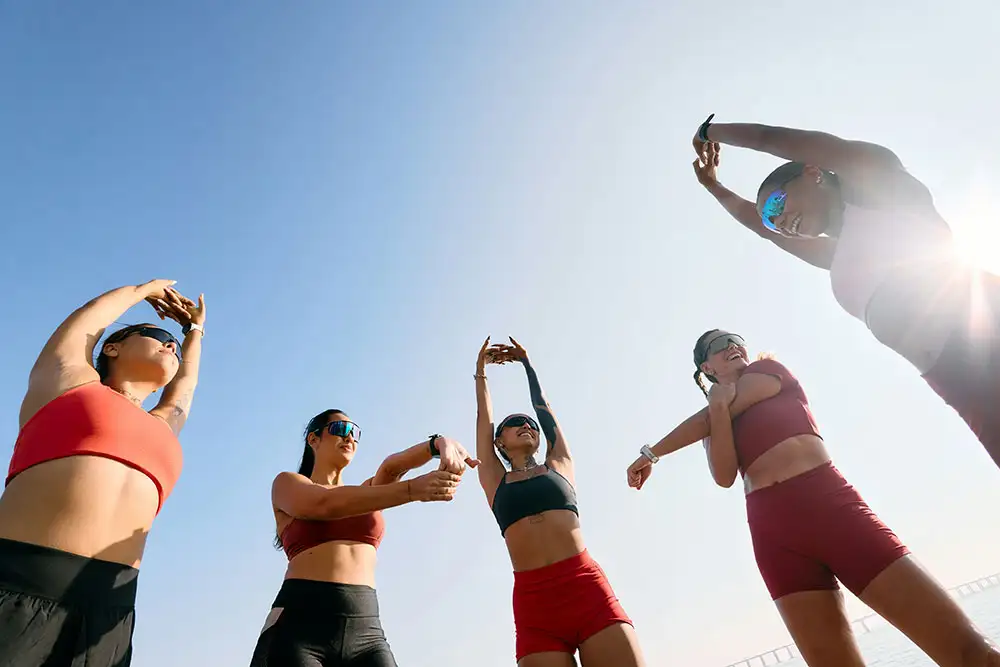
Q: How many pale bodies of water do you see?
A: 1